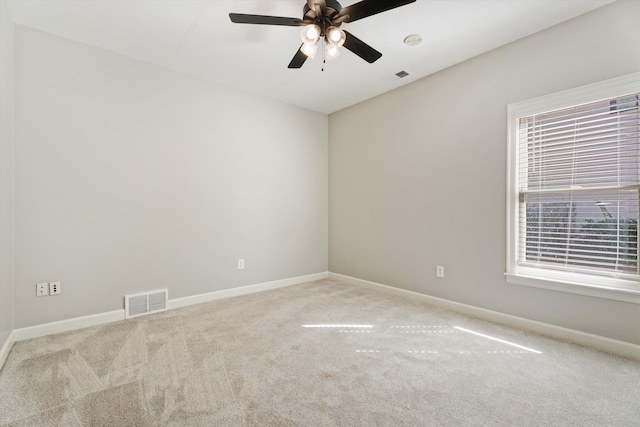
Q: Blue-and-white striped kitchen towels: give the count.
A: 0